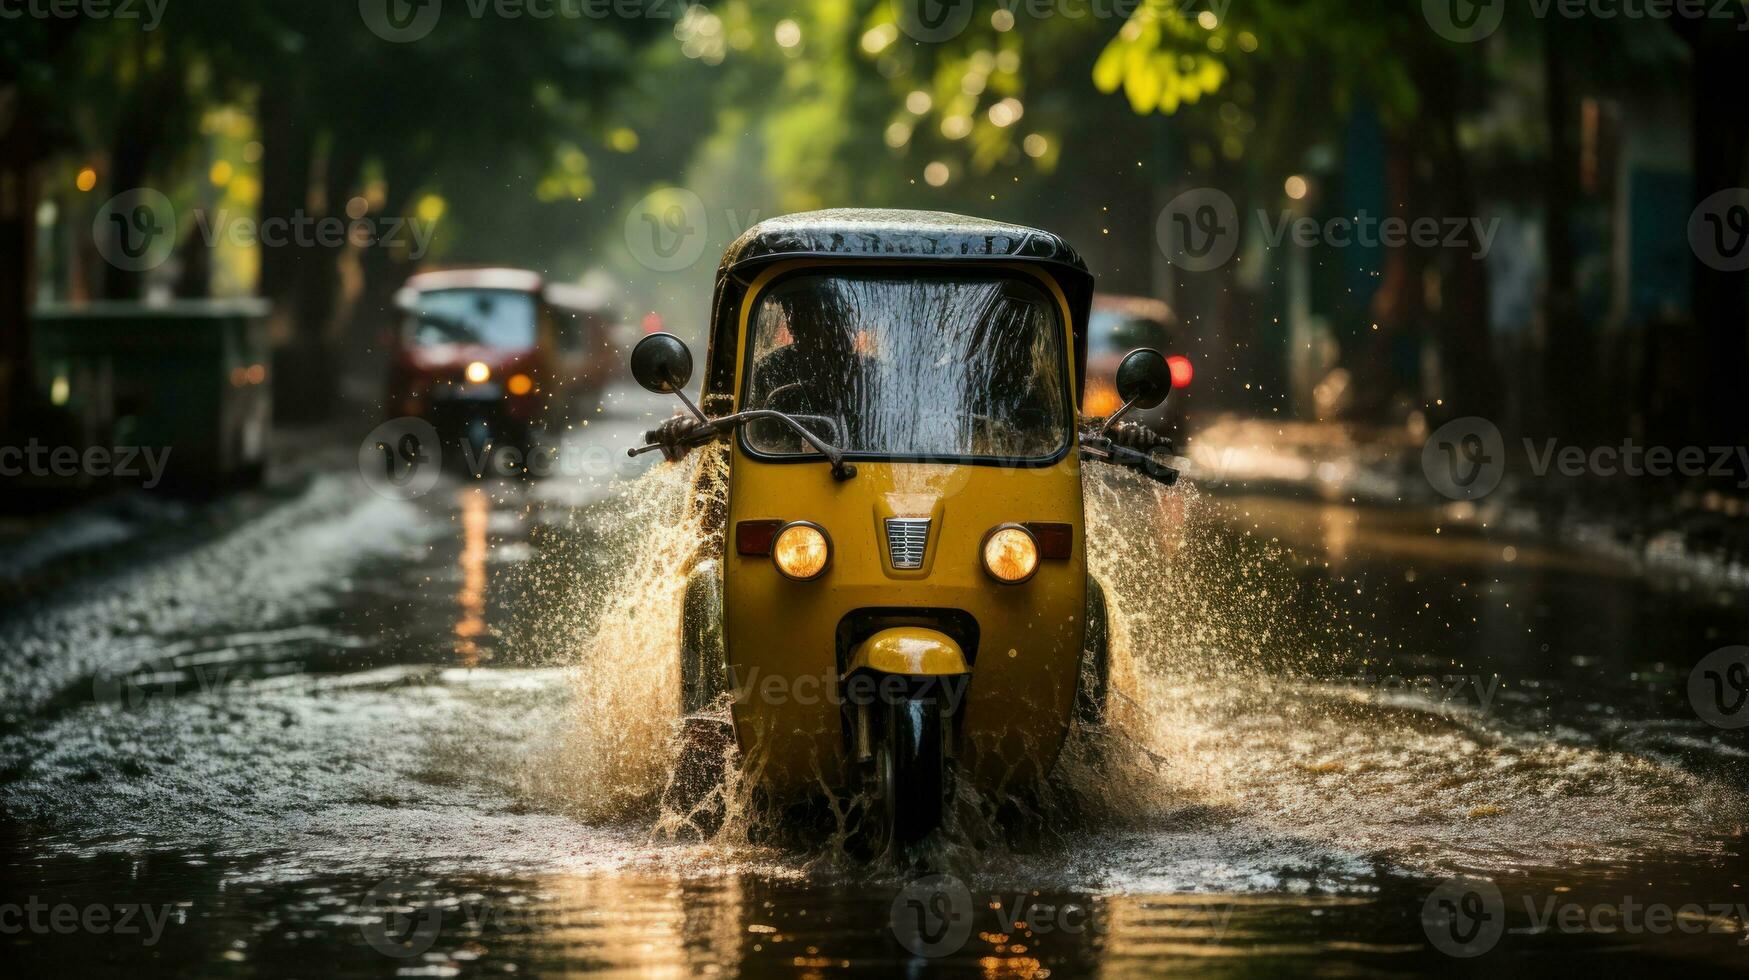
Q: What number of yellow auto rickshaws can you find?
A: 1